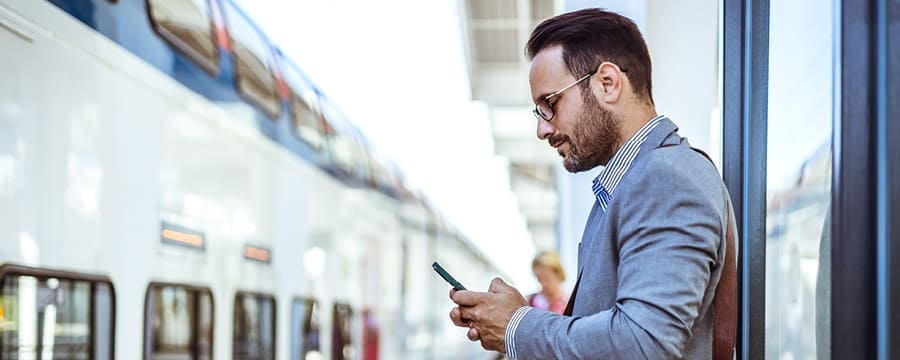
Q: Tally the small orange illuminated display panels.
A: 2